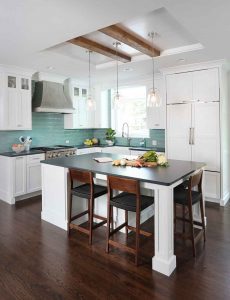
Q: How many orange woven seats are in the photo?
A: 0